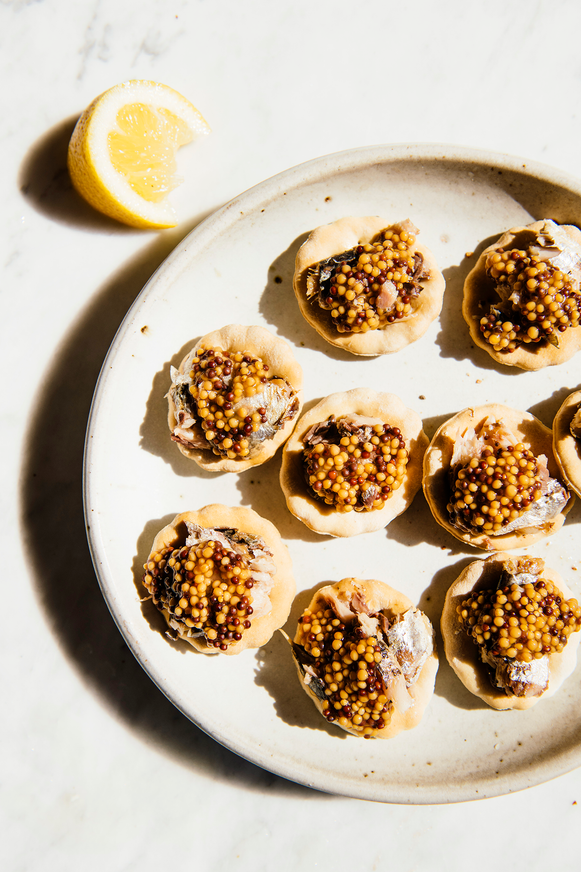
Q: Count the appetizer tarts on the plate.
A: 9